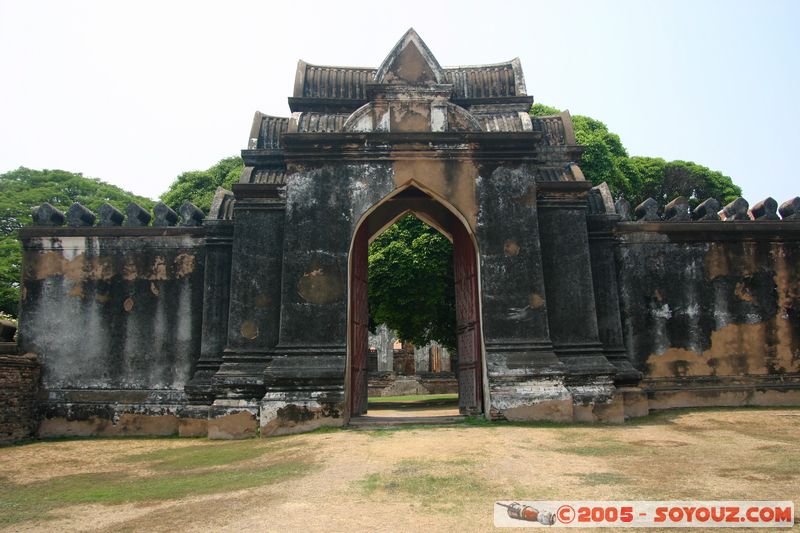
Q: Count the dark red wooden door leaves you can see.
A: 2